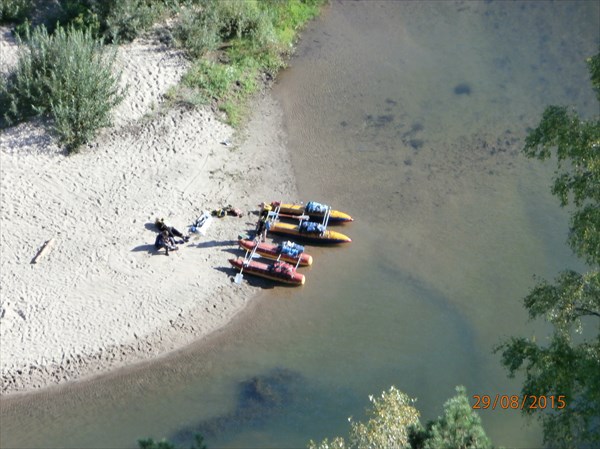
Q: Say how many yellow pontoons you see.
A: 2